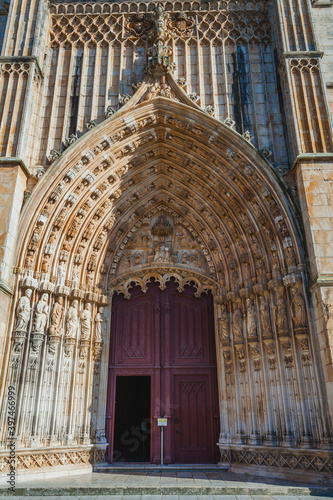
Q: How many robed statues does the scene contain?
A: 12